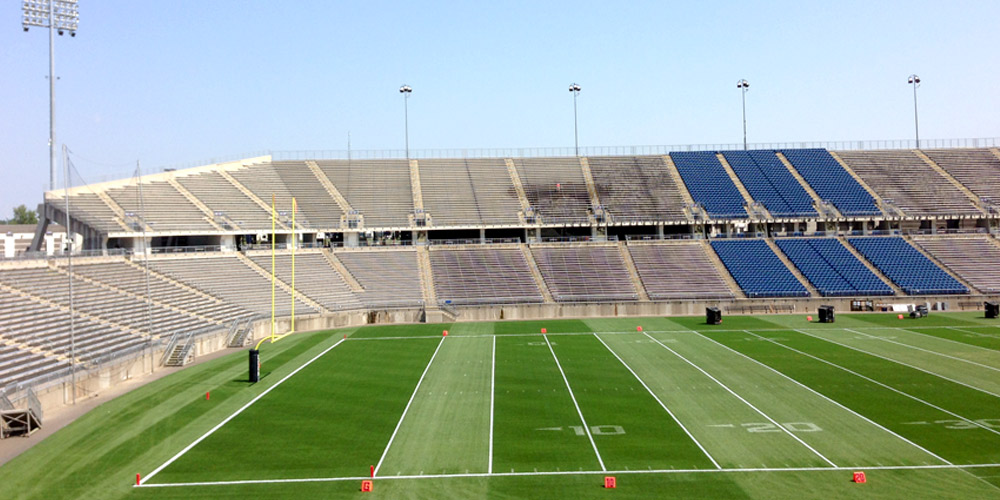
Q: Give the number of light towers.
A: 5